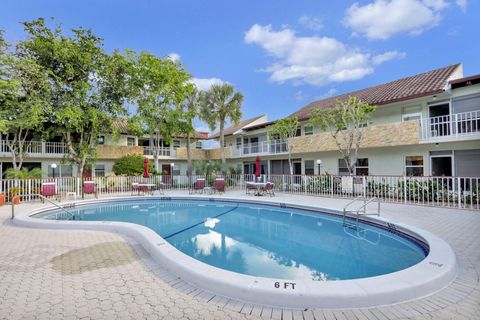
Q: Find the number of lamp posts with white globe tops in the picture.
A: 3